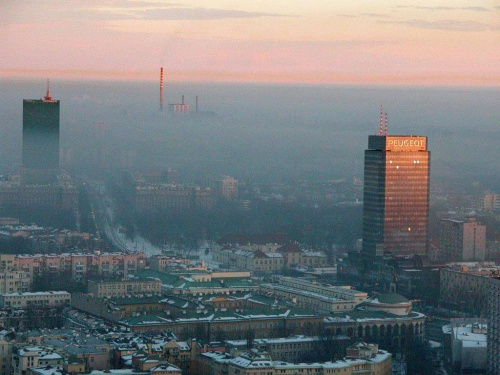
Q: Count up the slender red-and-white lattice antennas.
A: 2